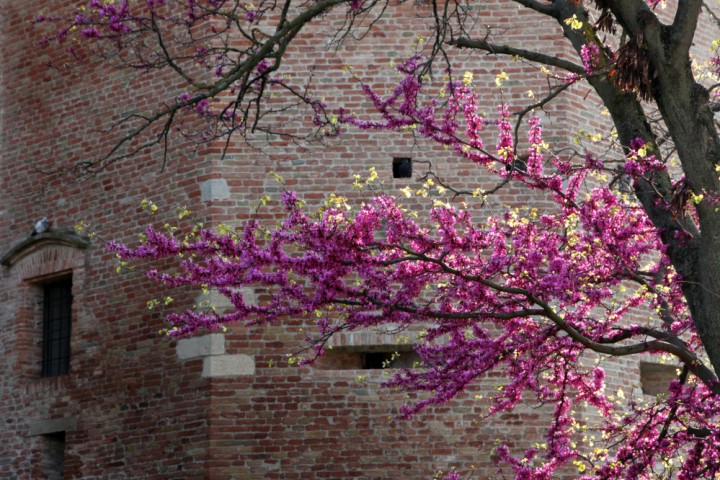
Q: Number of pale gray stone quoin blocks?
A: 4